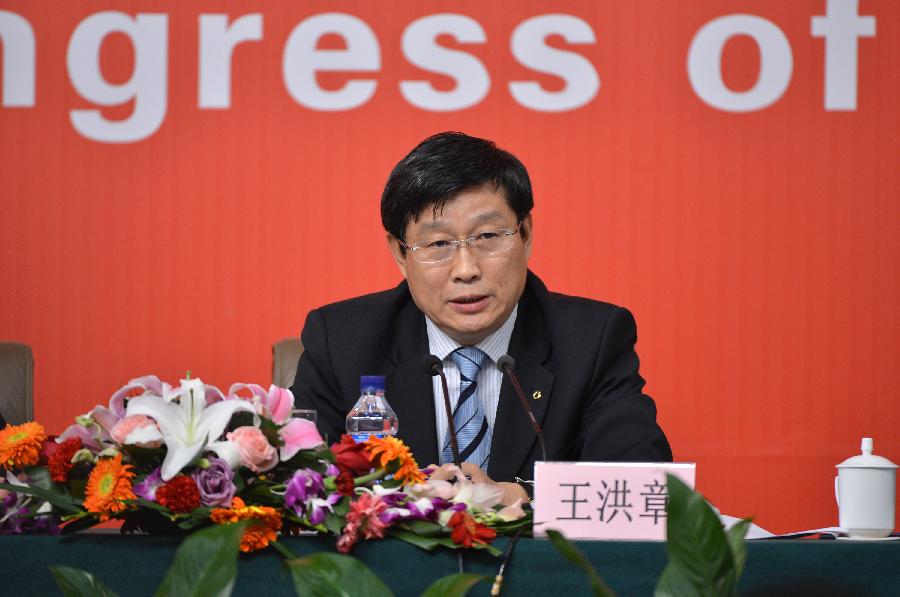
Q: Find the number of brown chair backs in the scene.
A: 2